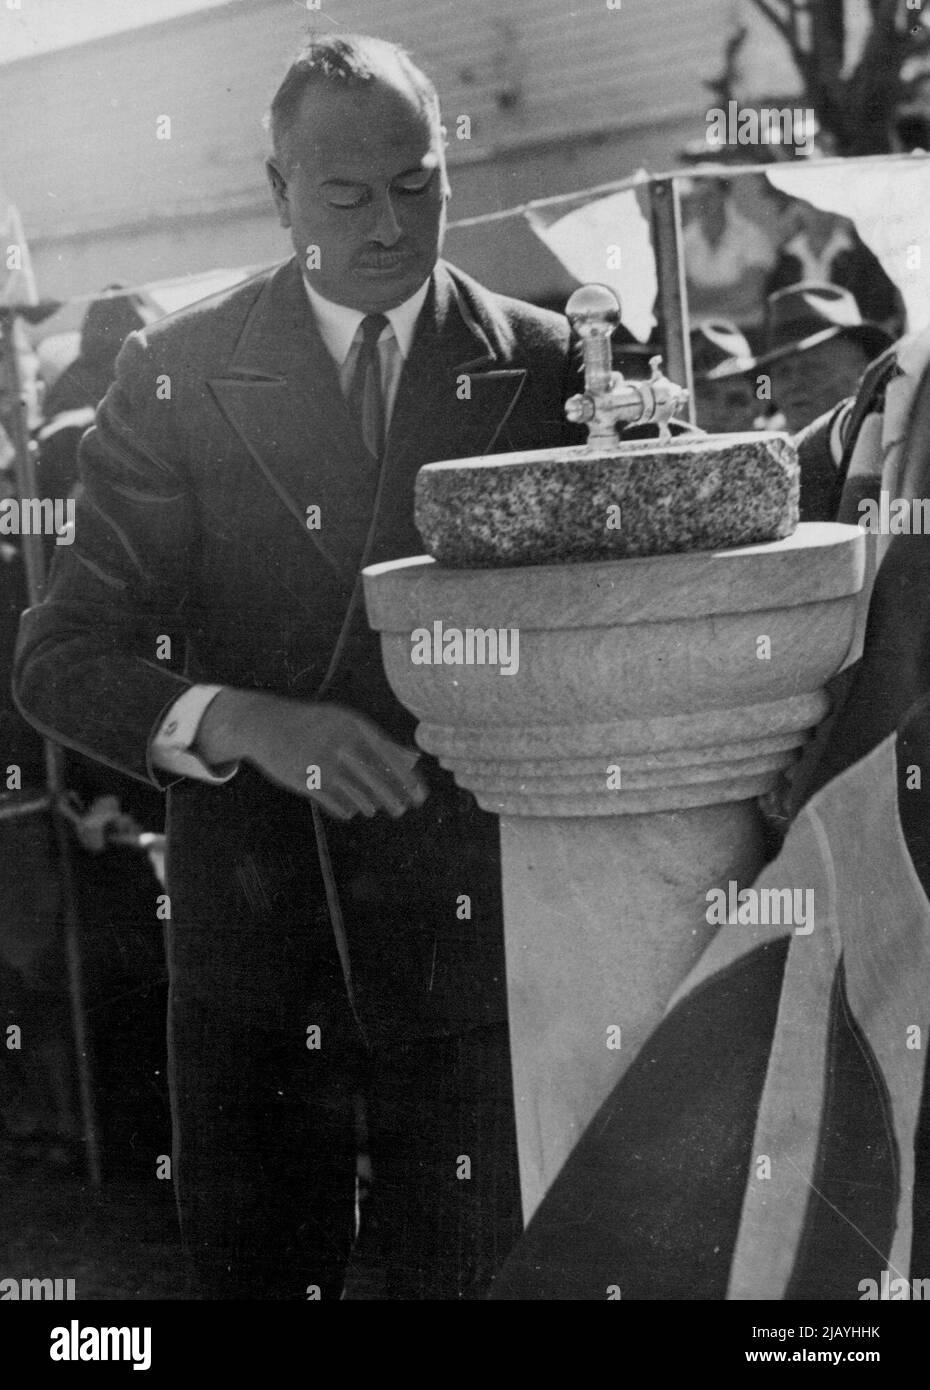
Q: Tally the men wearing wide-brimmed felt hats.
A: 2